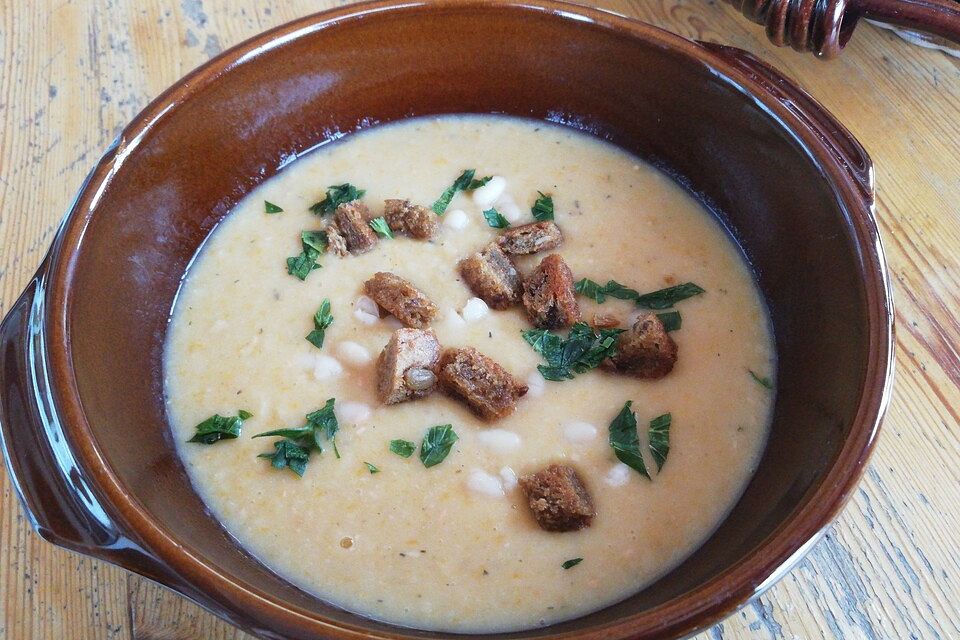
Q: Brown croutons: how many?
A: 10